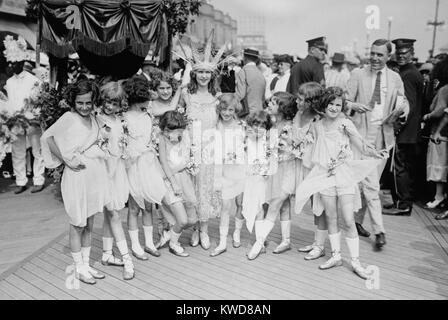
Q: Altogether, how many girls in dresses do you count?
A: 11